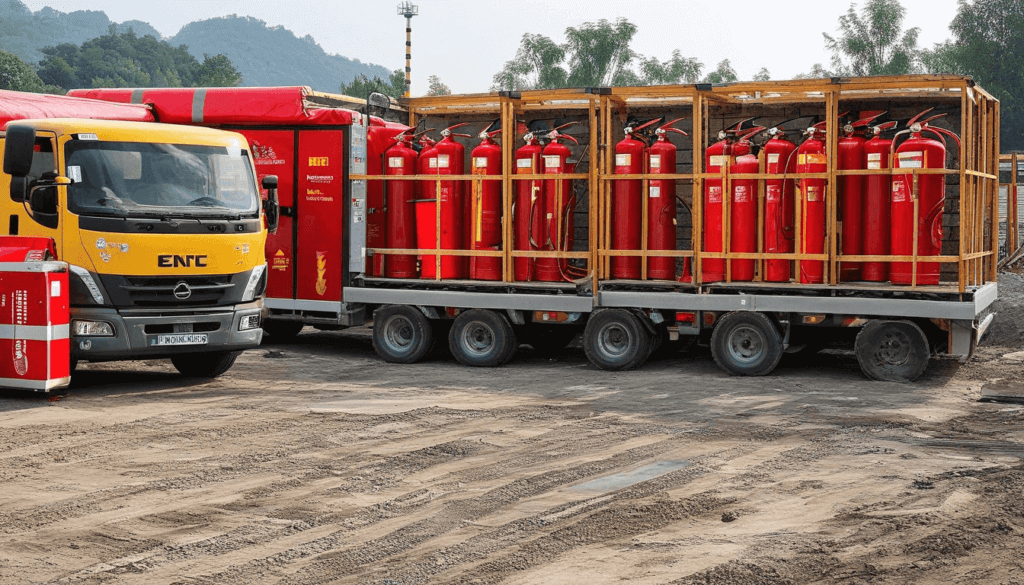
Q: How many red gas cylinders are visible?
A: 15